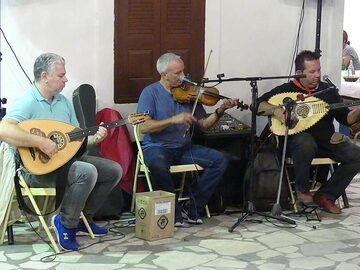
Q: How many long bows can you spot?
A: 1